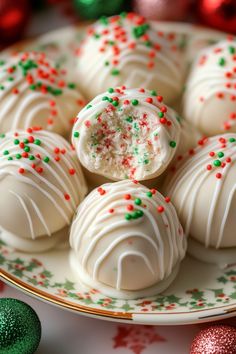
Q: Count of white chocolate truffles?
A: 7